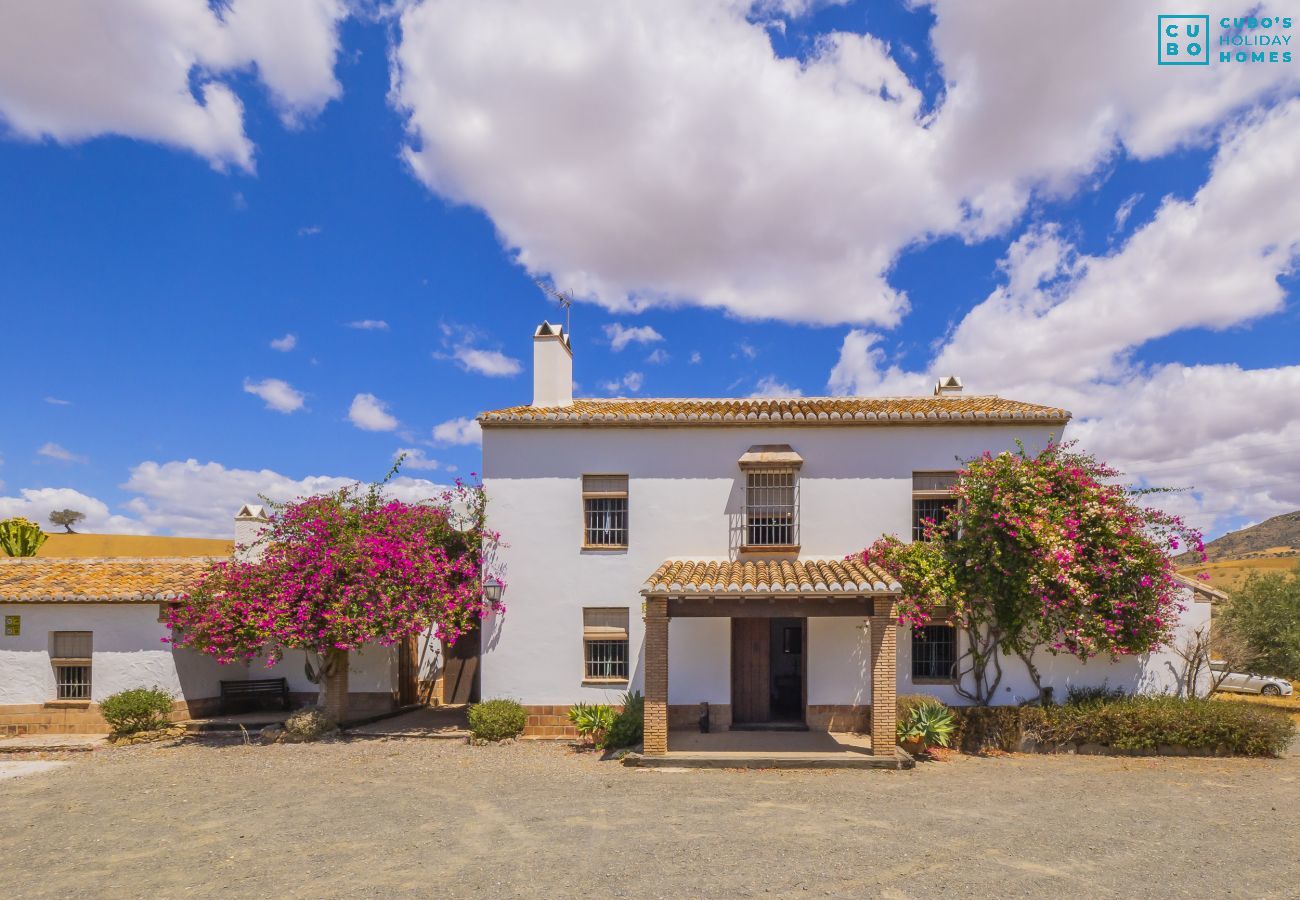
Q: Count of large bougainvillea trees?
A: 2